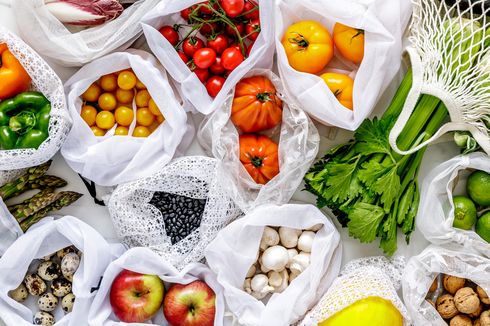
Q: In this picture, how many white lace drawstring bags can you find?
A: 3